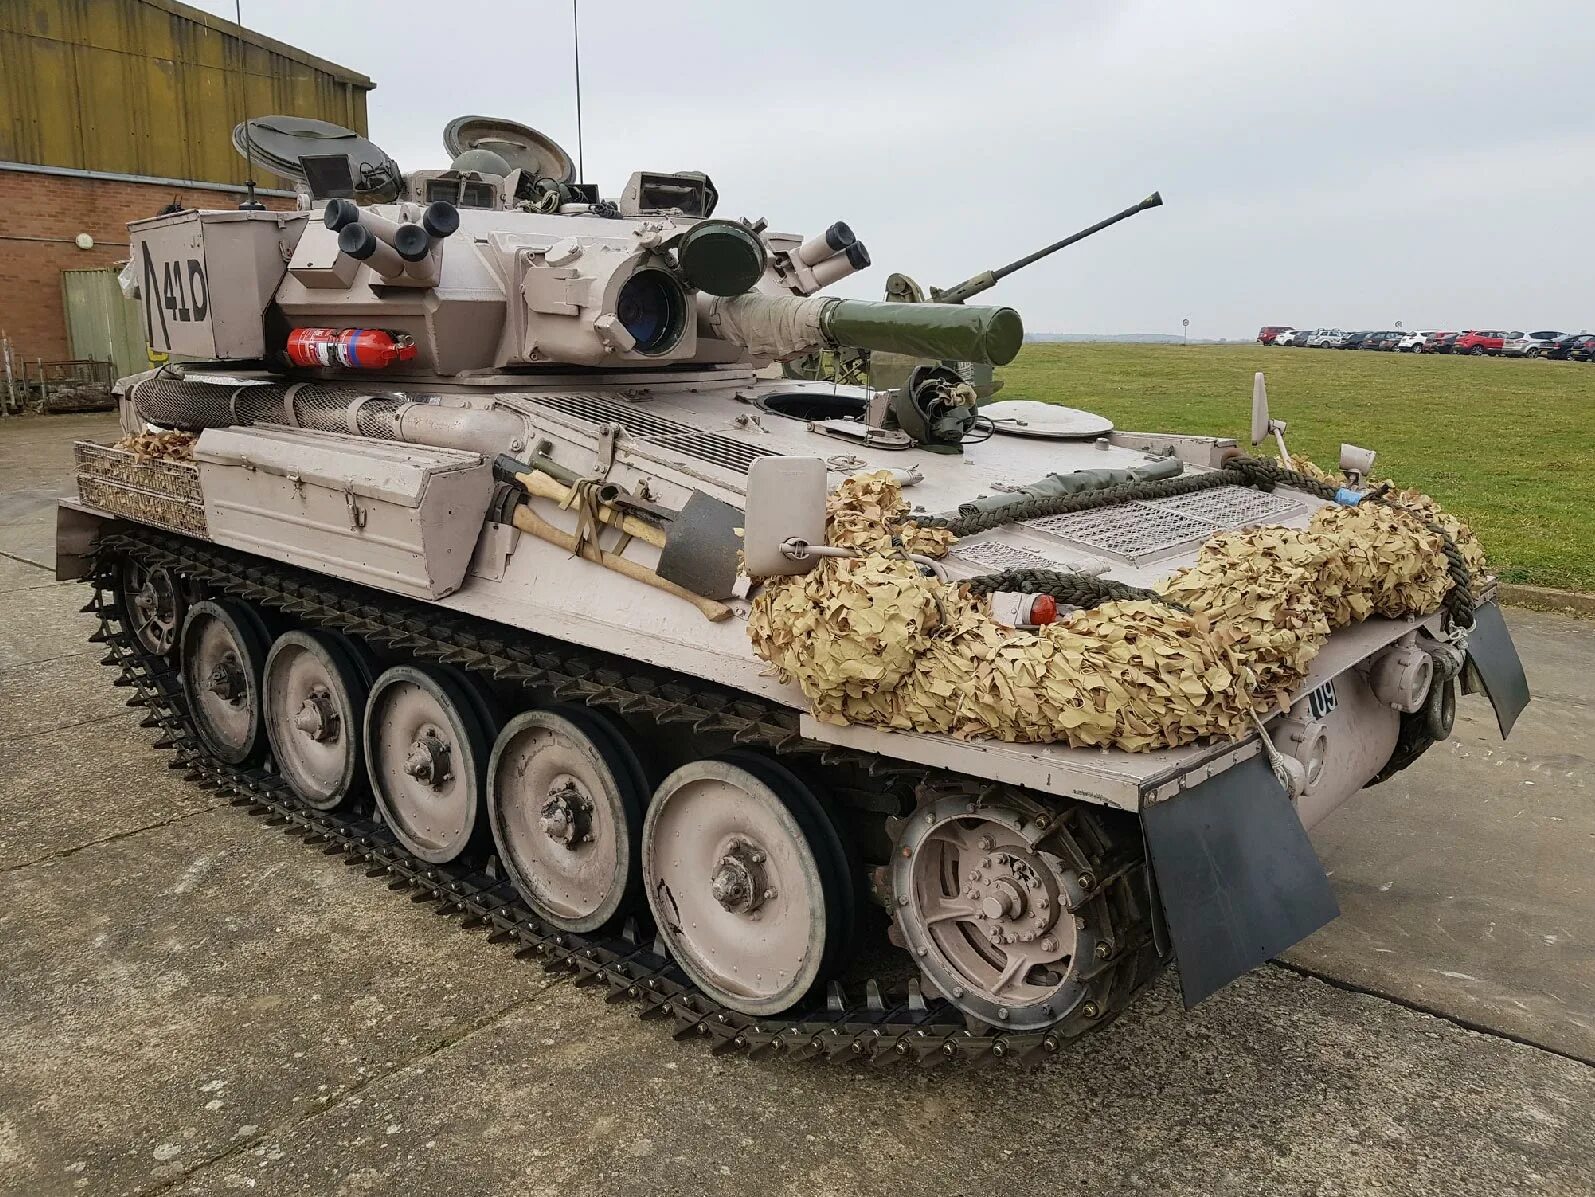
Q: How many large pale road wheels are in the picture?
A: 5